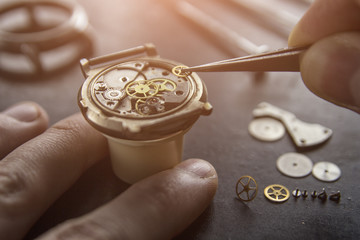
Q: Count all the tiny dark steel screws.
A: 5